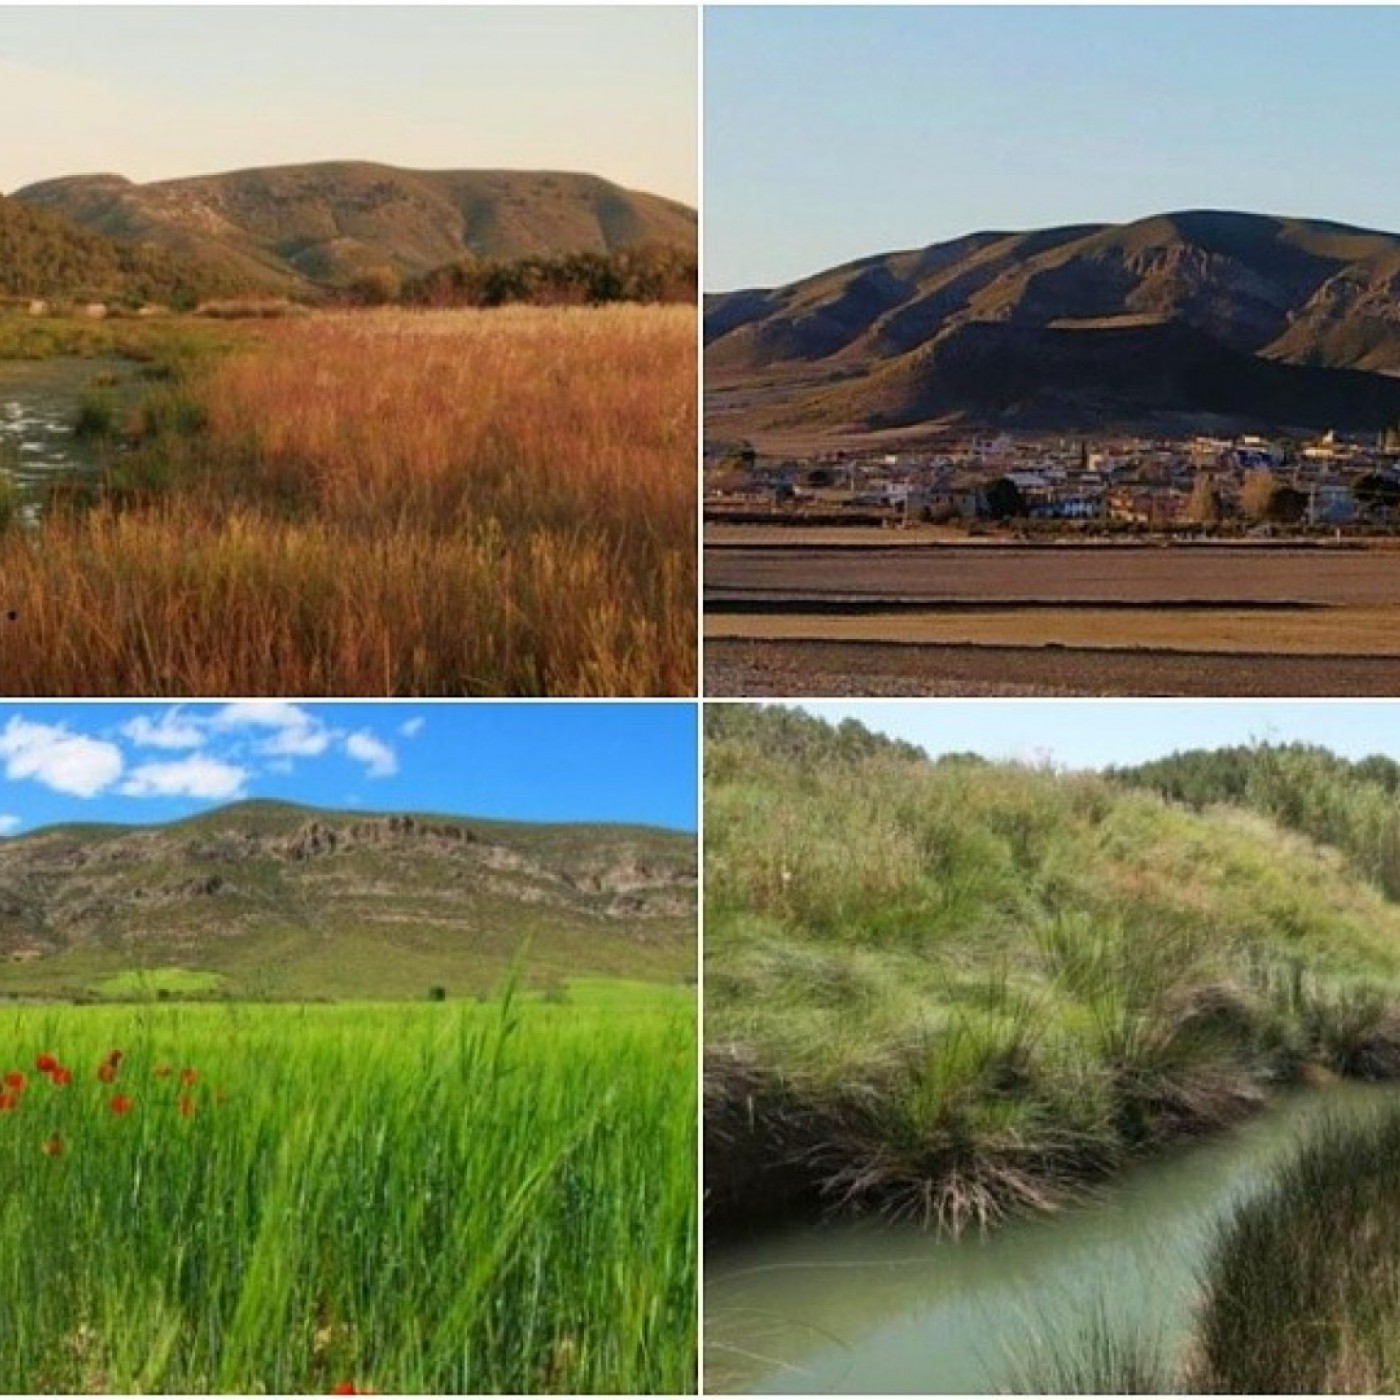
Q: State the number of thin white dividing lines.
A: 2